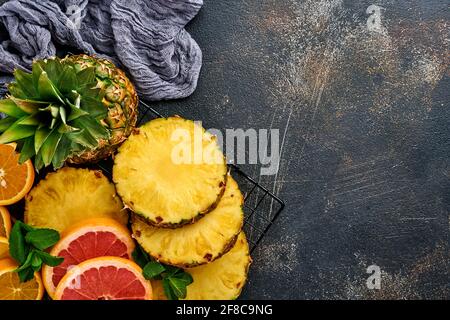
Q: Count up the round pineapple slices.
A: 4